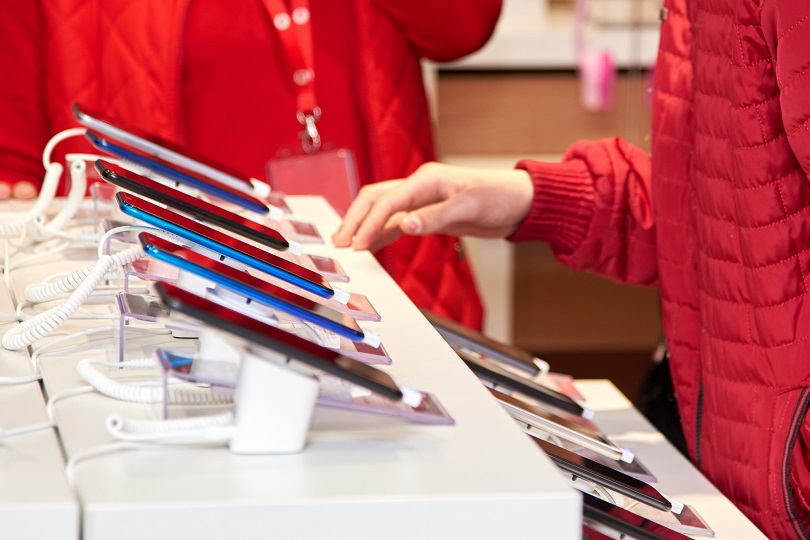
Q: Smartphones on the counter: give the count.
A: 11